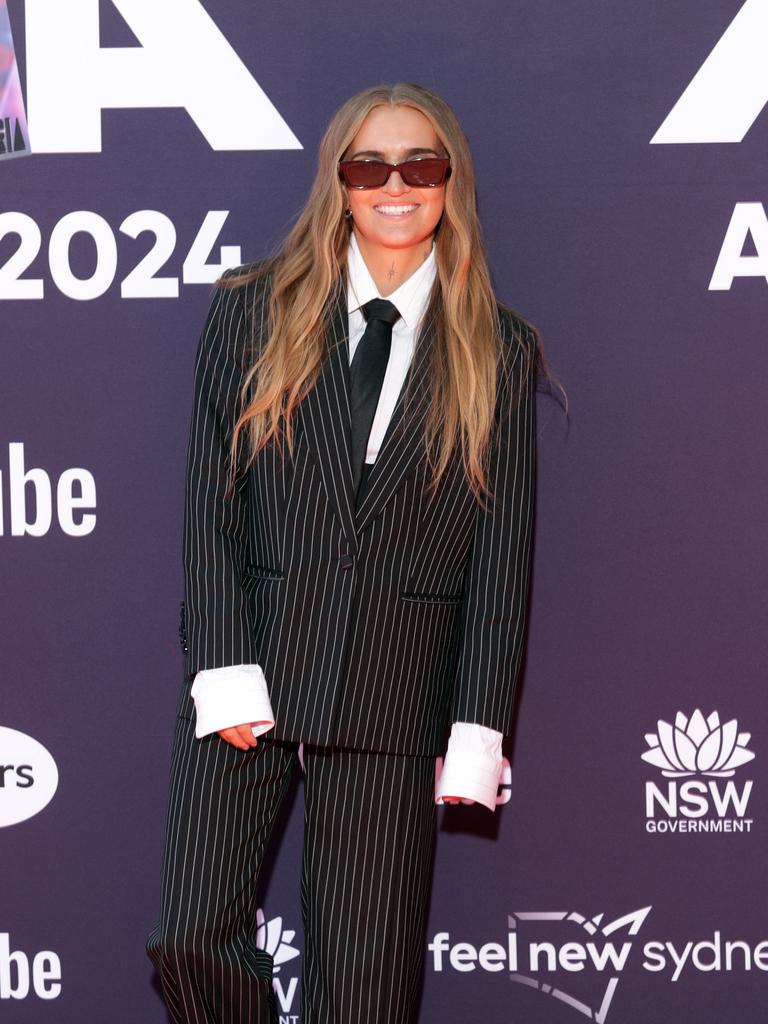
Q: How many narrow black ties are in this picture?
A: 1